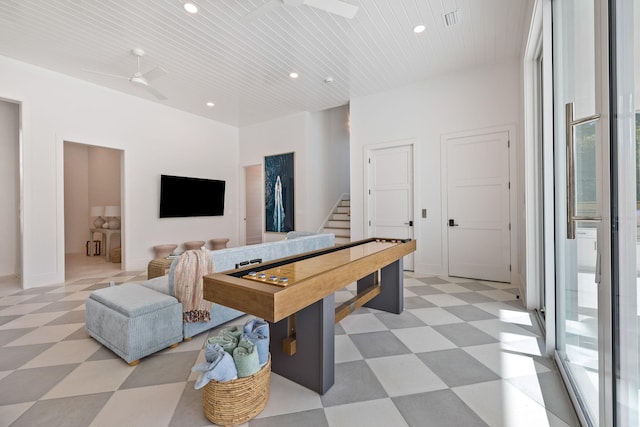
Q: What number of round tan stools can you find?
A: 3